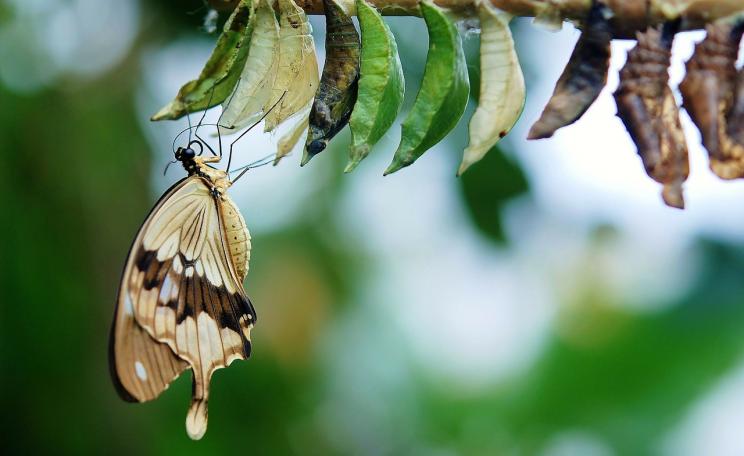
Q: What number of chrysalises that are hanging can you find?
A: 10